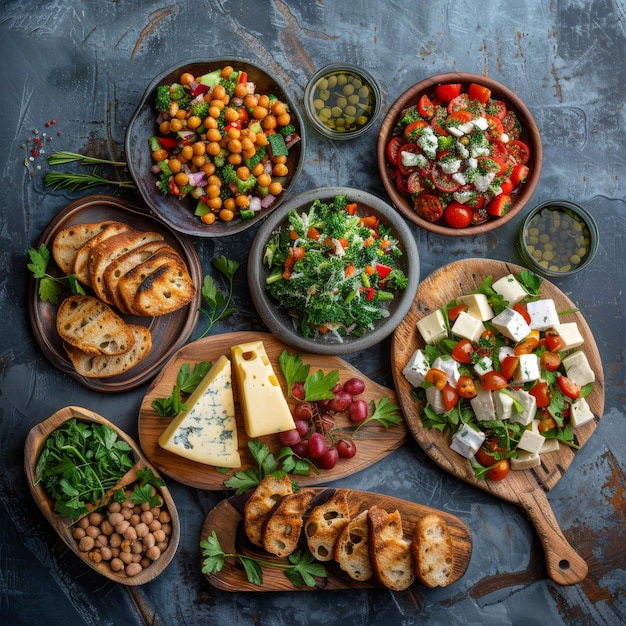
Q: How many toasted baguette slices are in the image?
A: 14